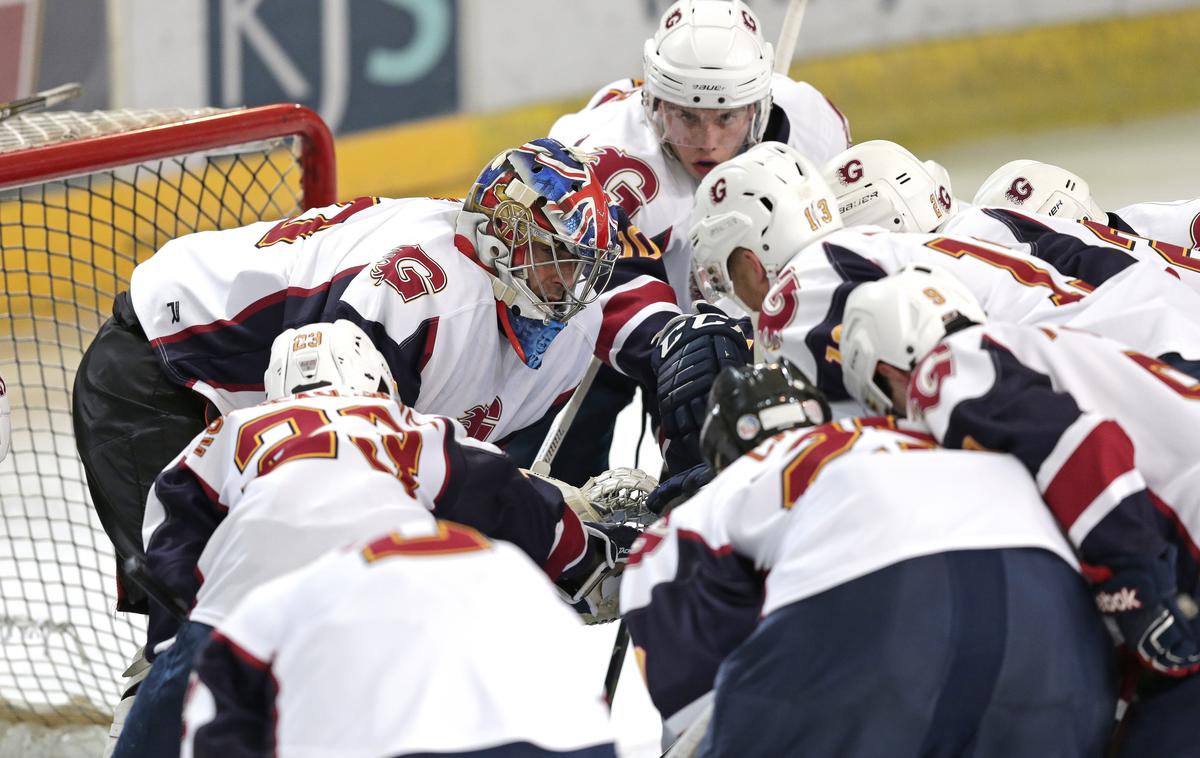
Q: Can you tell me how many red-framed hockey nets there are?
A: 1